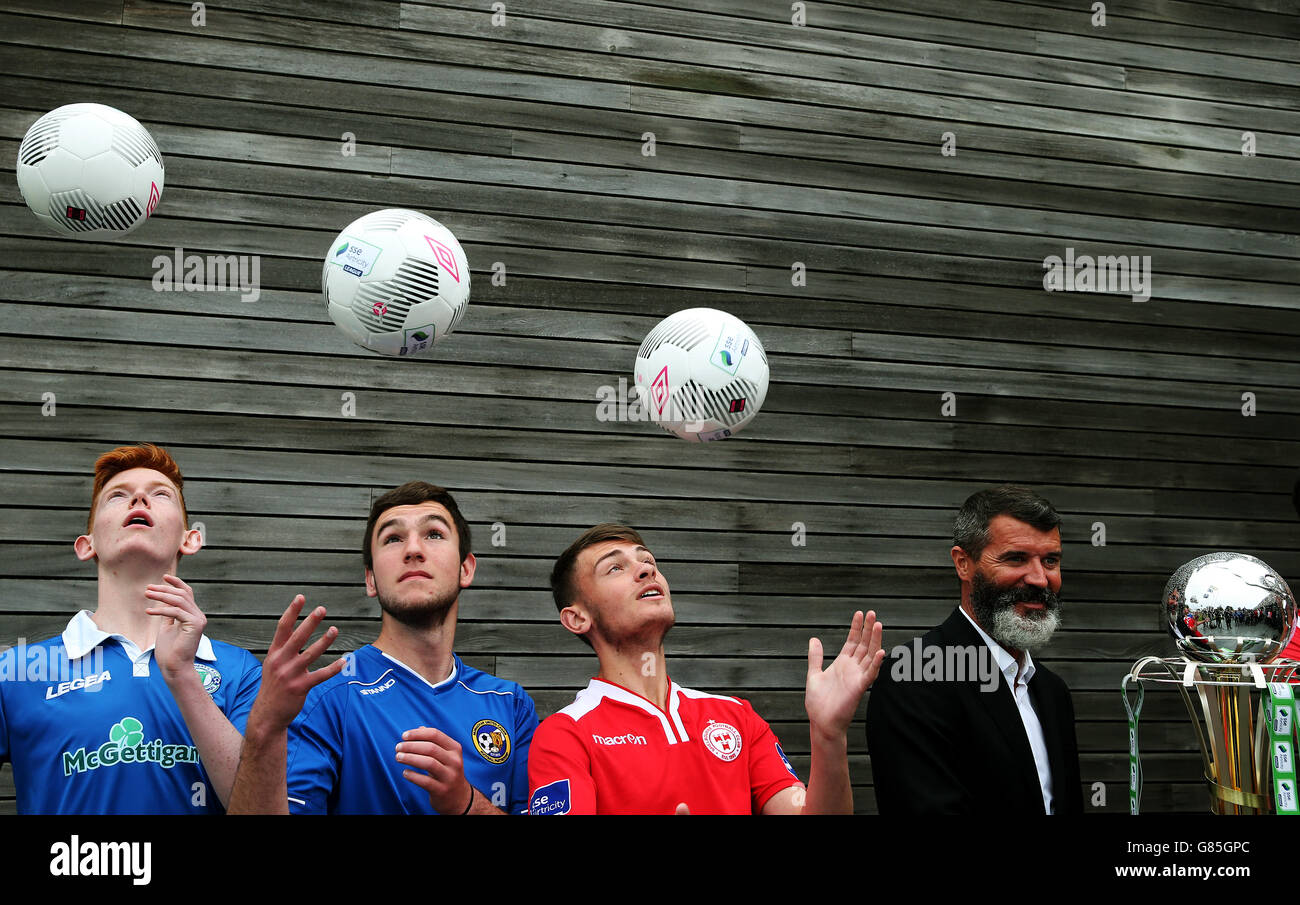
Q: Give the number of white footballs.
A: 3